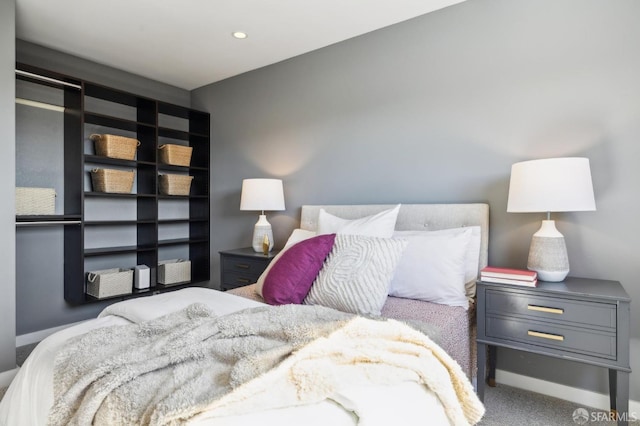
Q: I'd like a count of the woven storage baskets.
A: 7